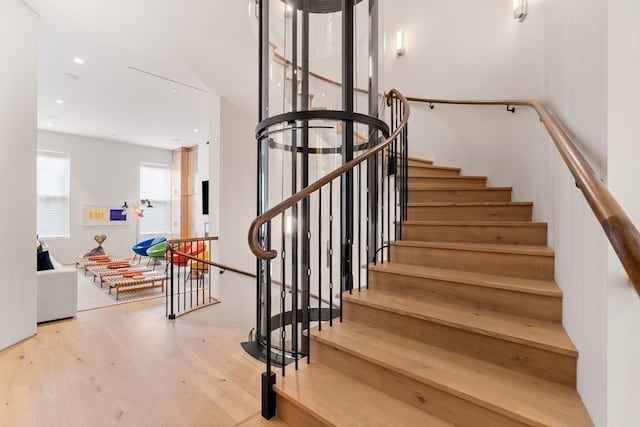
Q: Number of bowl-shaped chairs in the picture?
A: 4